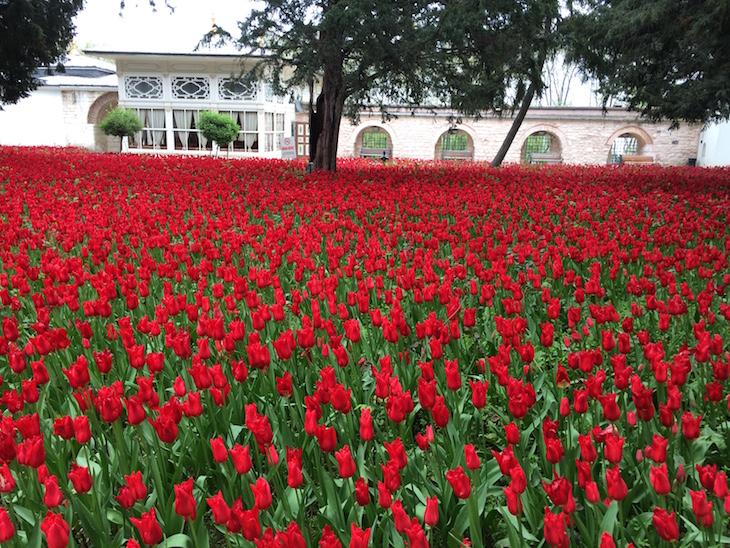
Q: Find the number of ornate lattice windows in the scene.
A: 3